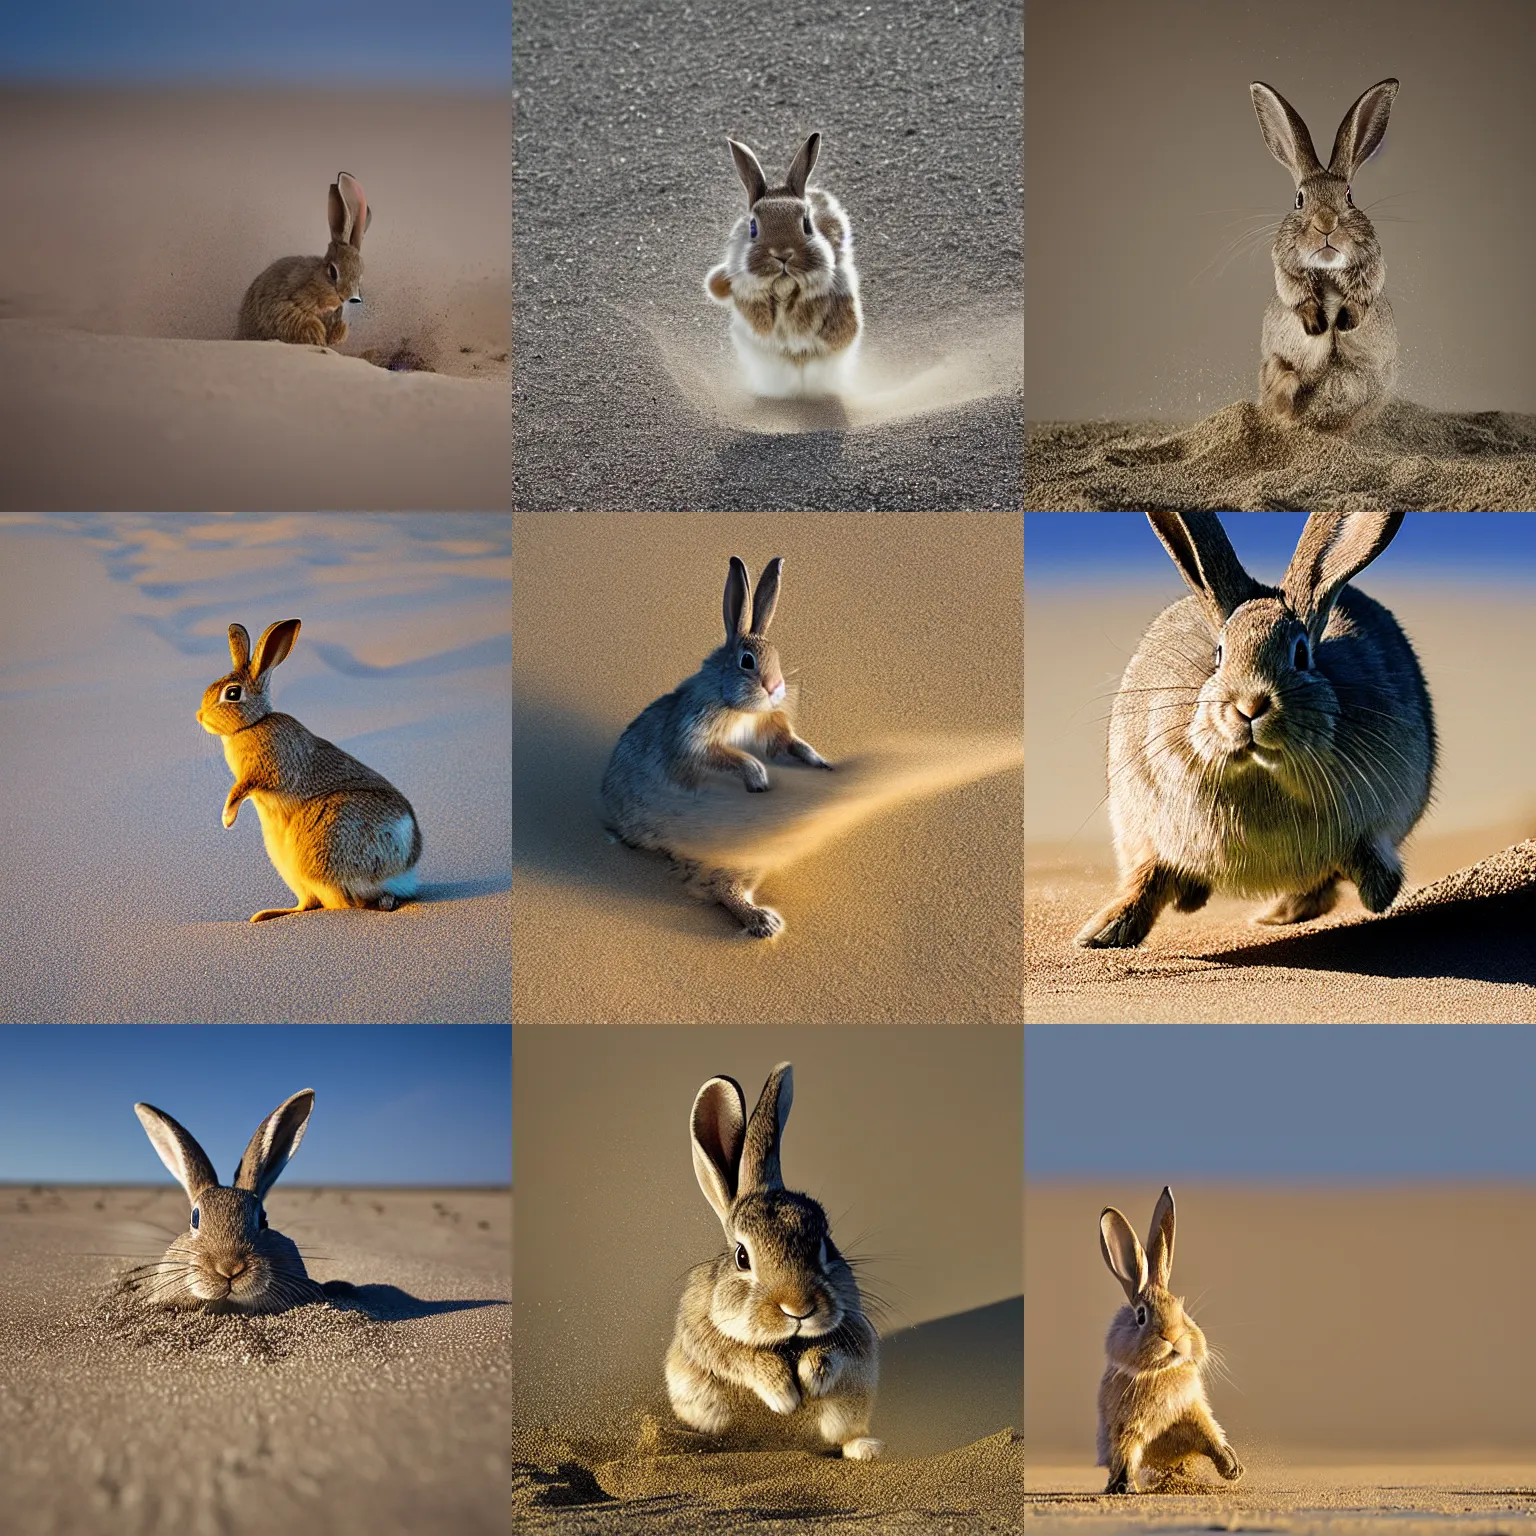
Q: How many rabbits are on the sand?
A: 9